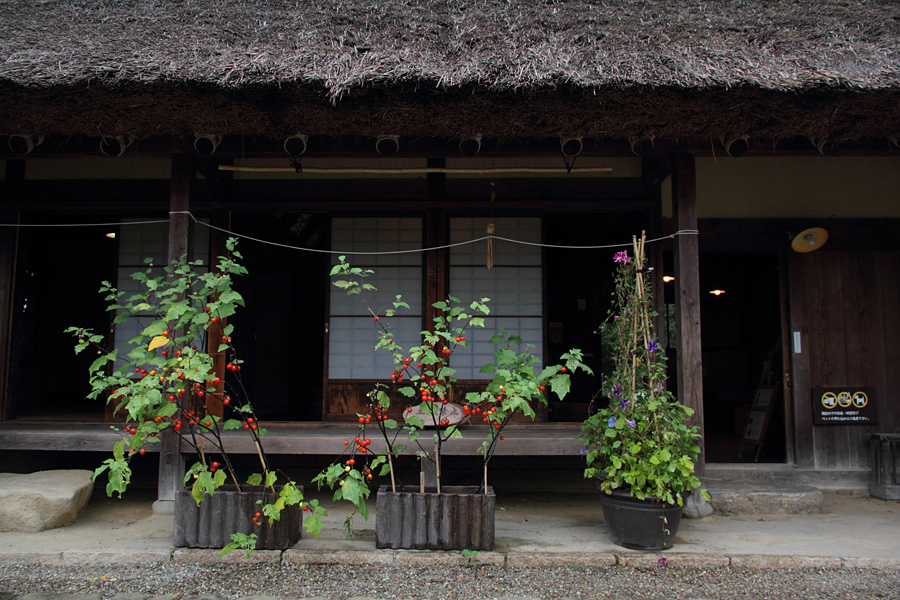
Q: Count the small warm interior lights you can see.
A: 3